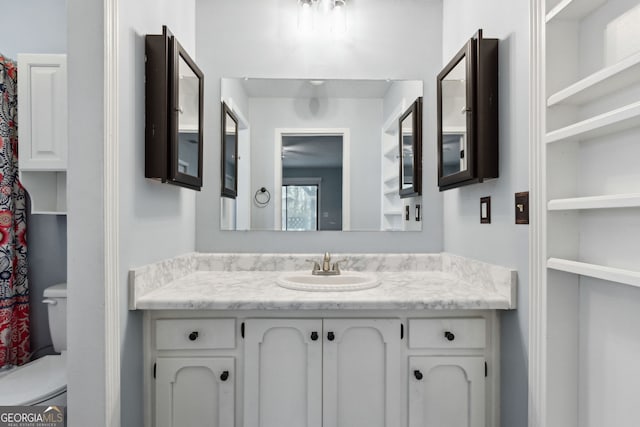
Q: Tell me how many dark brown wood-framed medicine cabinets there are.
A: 2